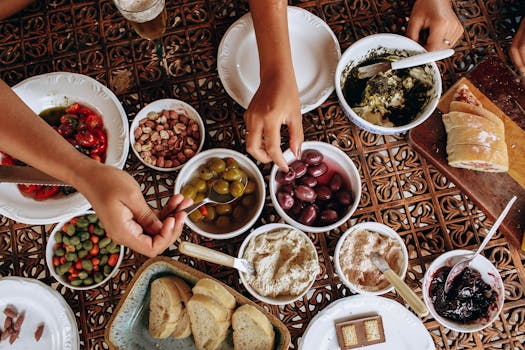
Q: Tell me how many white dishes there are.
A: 12